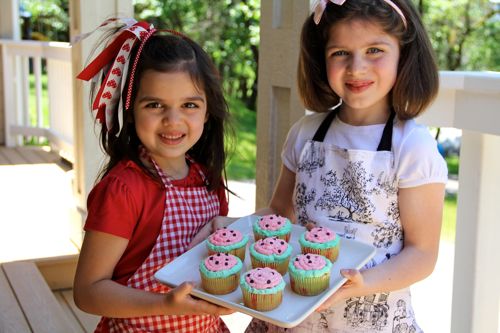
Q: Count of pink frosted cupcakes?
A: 7